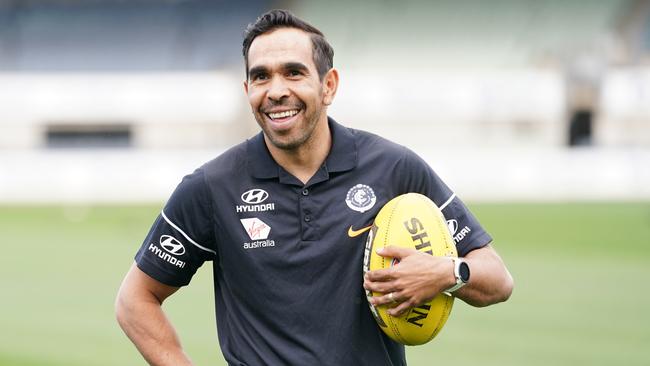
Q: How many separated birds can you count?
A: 0